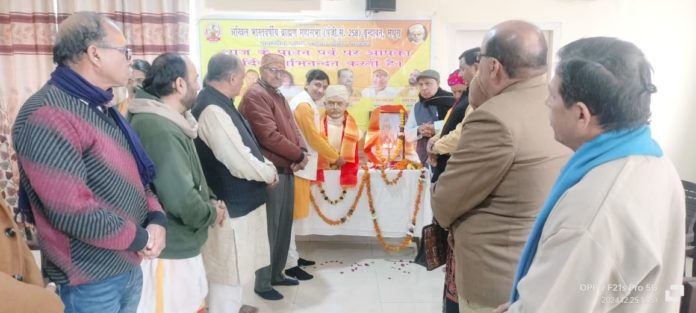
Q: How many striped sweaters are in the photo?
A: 1